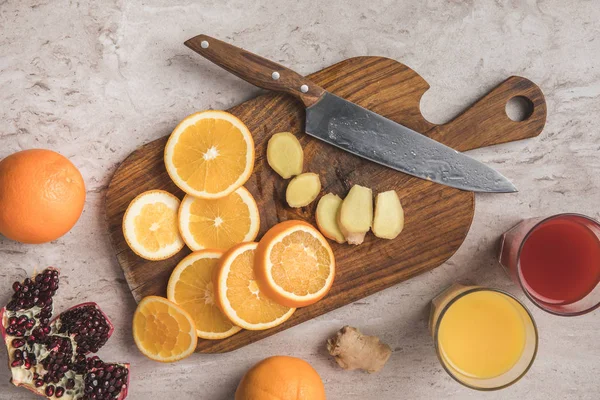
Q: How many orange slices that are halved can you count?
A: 0